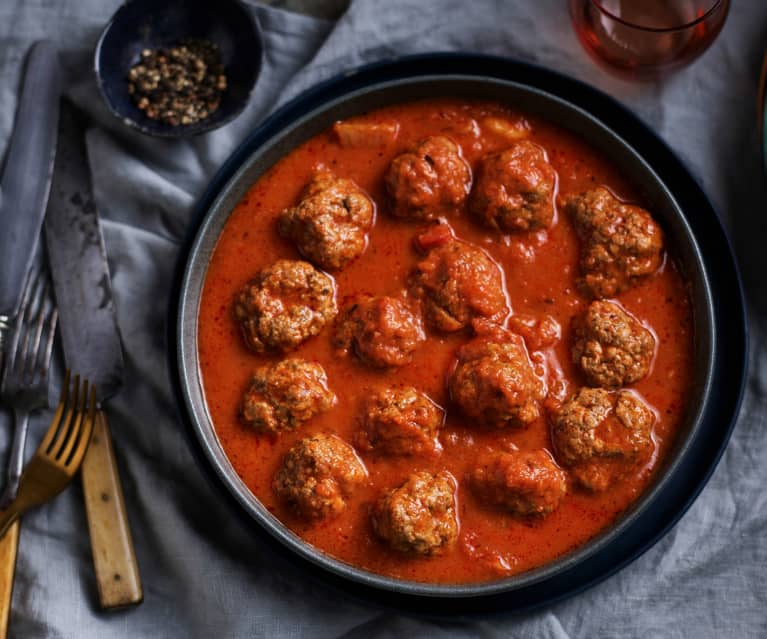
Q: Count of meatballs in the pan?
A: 15